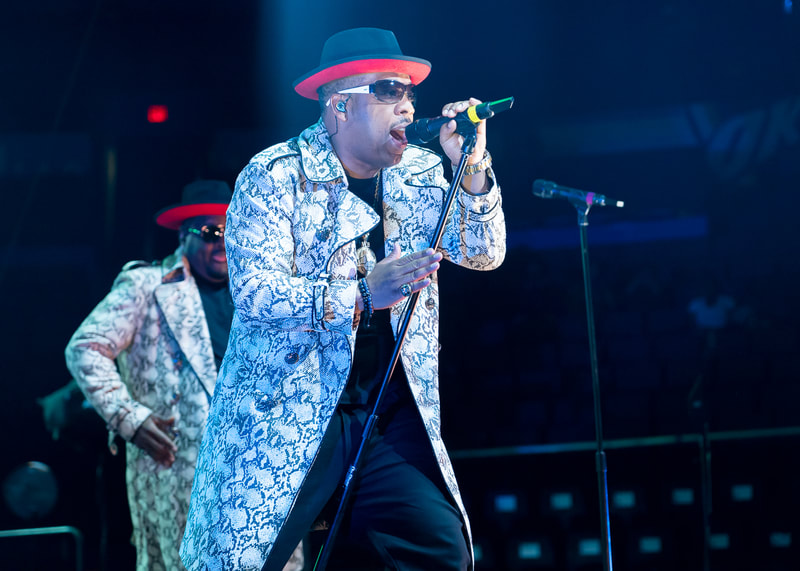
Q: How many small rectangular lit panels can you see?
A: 11